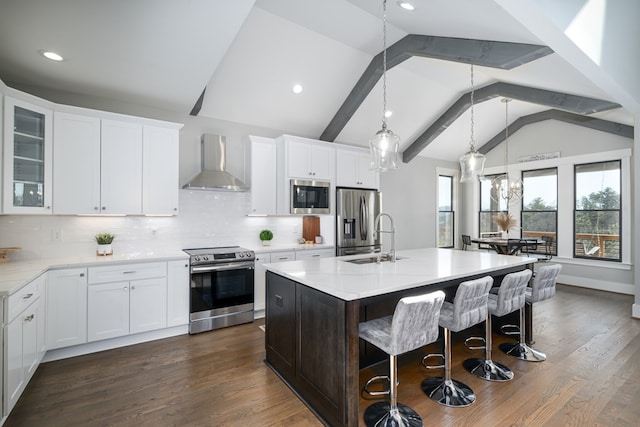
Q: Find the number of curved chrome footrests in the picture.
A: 4